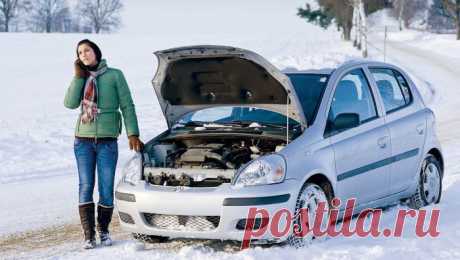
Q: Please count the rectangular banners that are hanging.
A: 0